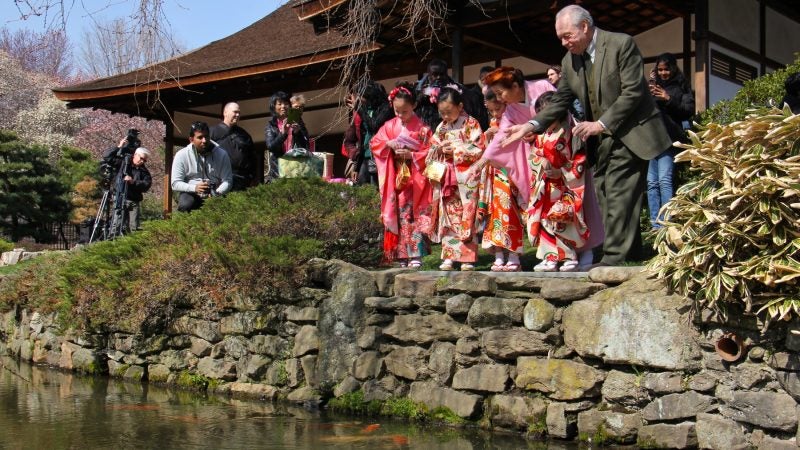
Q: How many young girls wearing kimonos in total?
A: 4